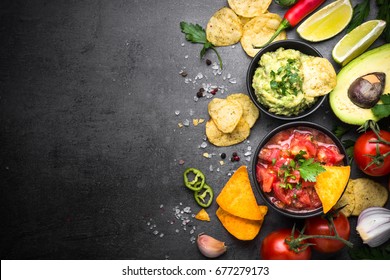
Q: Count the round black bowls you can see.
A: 2